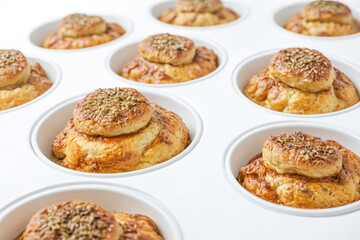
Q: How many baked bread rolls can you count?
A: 9